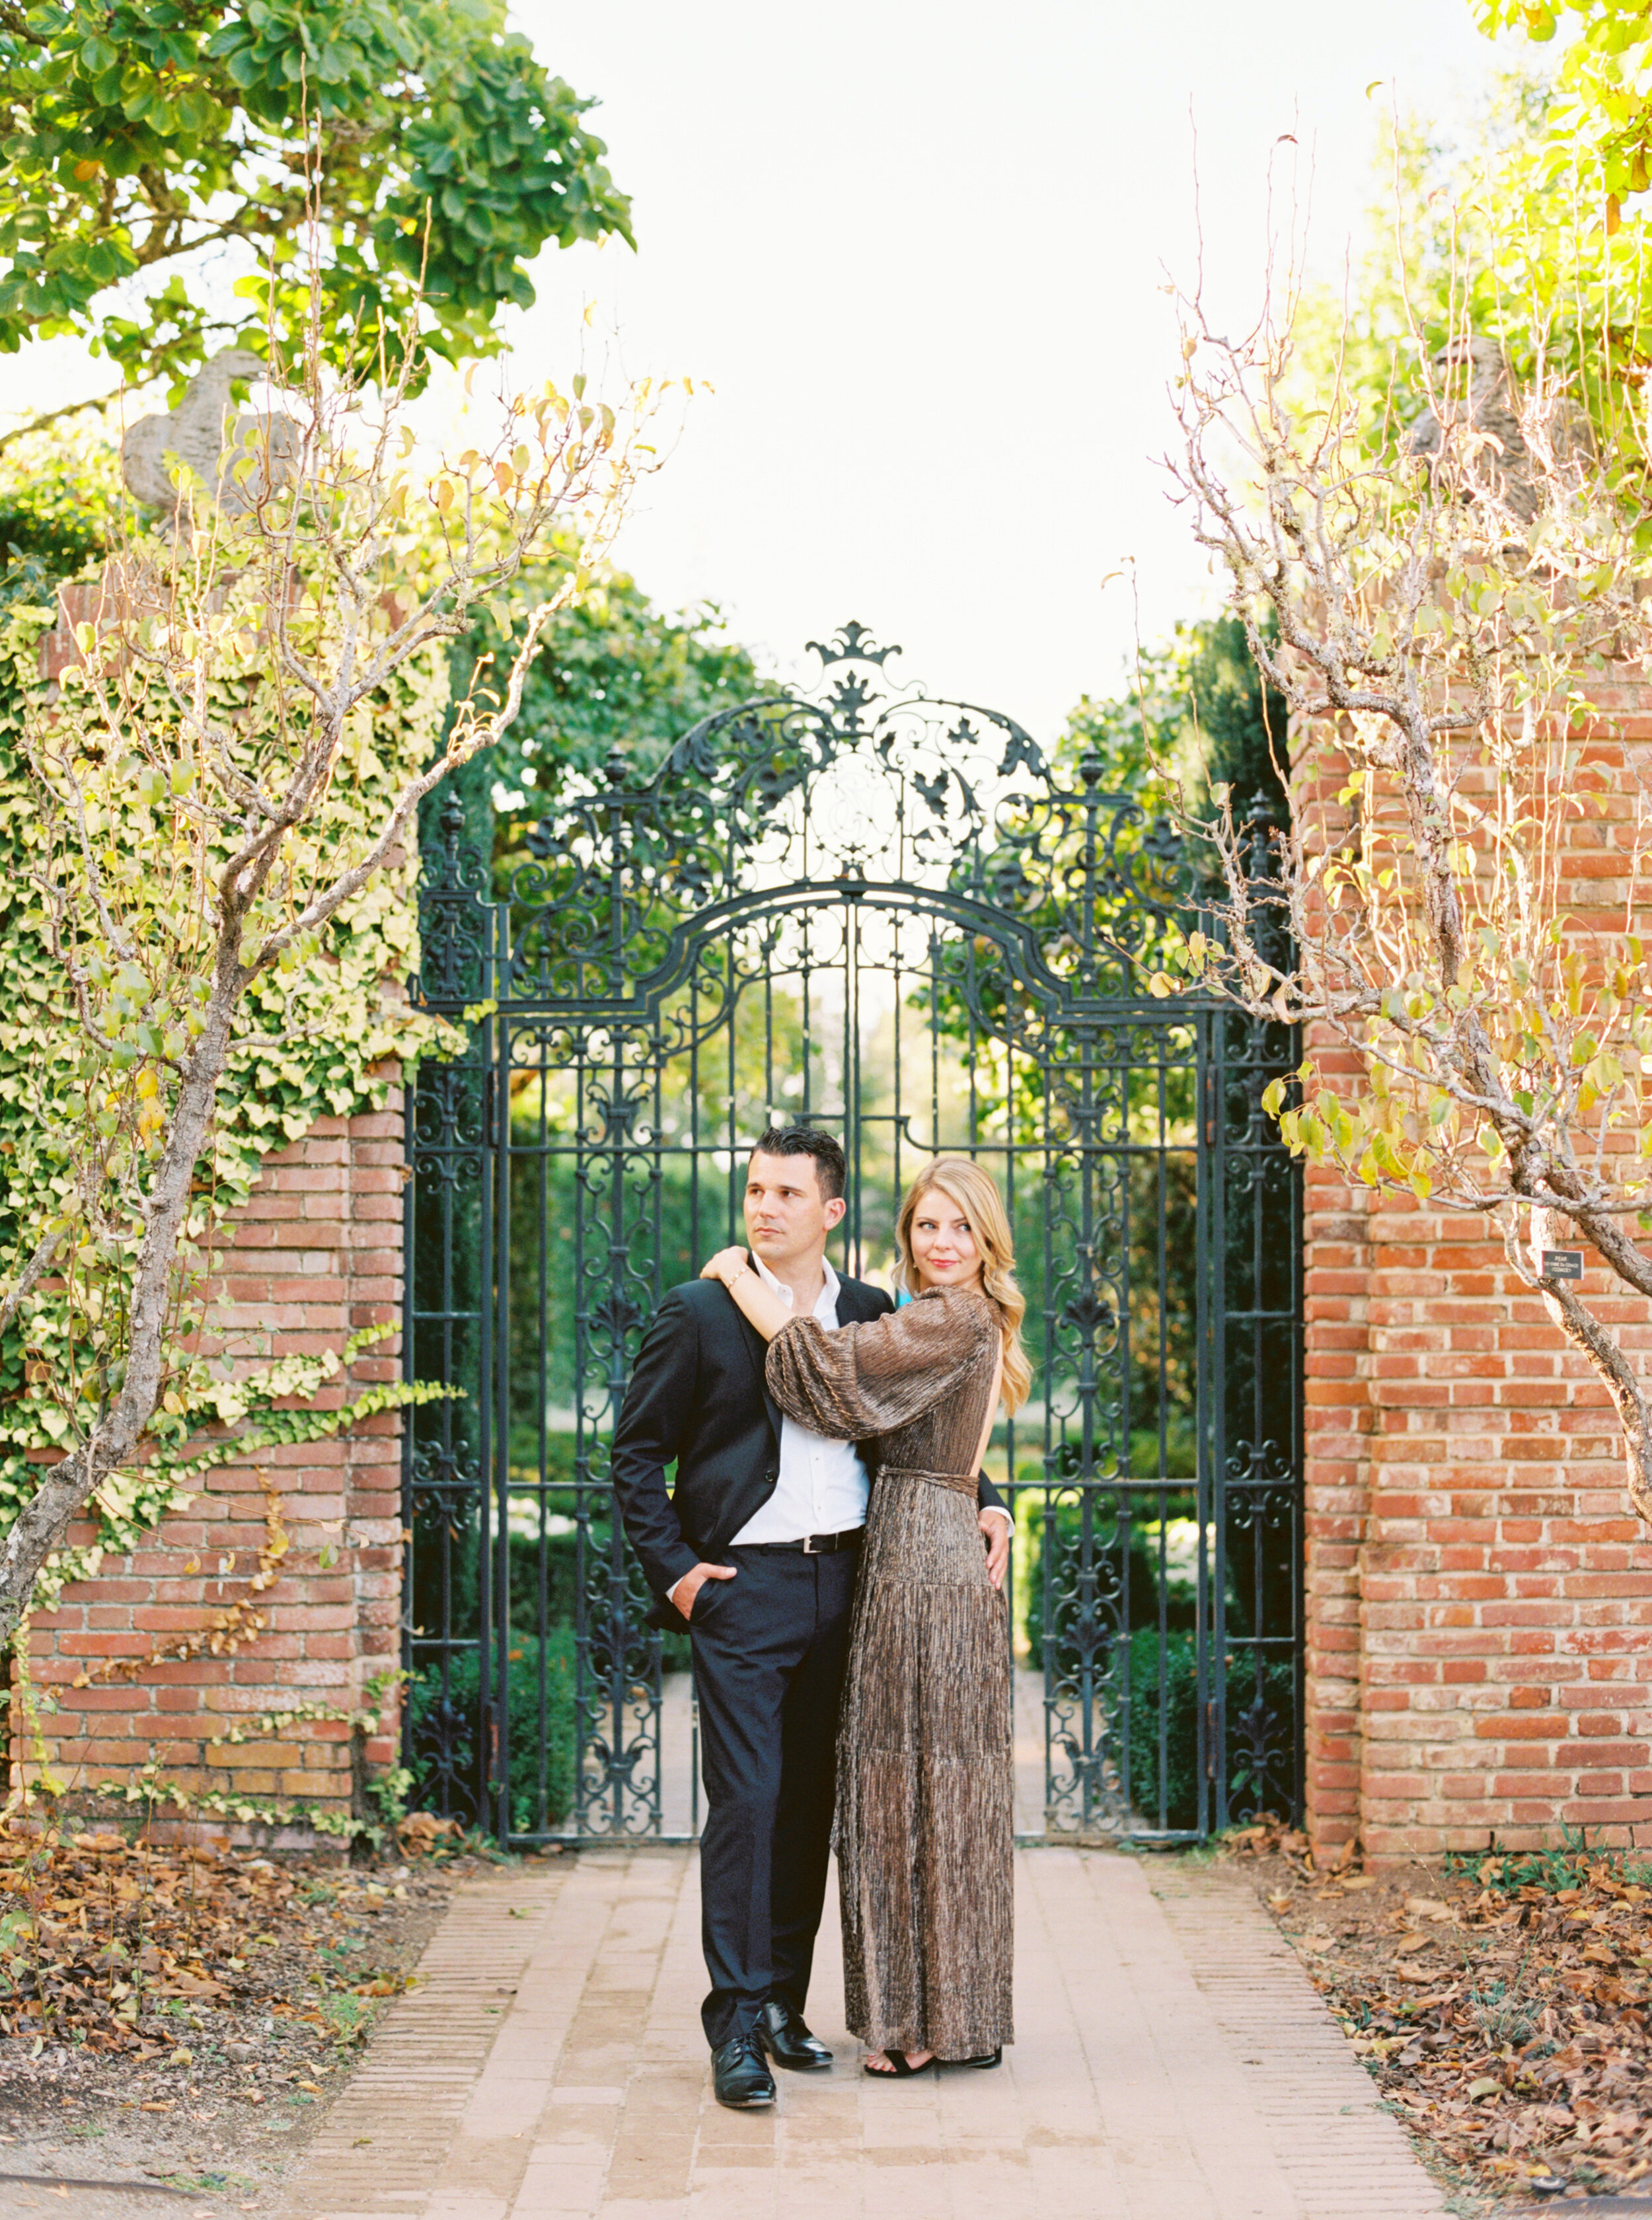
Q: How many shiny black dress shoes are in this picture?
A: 2